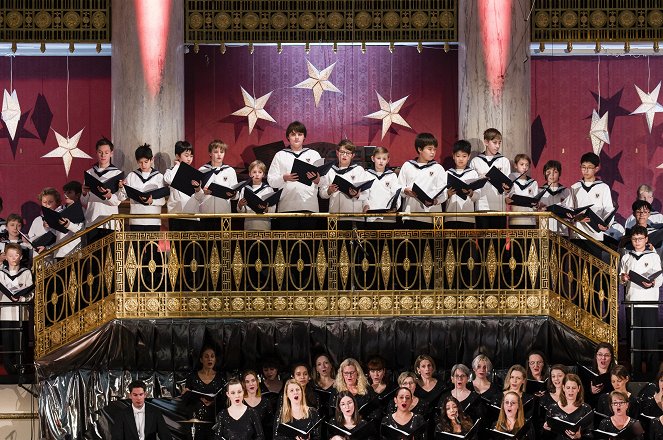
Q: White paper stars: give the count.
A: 7